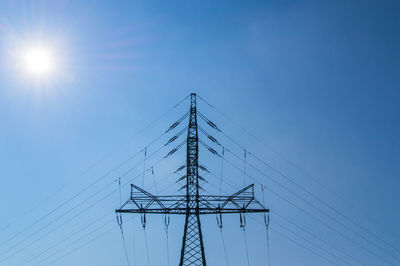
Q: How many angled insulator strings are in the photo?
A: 12